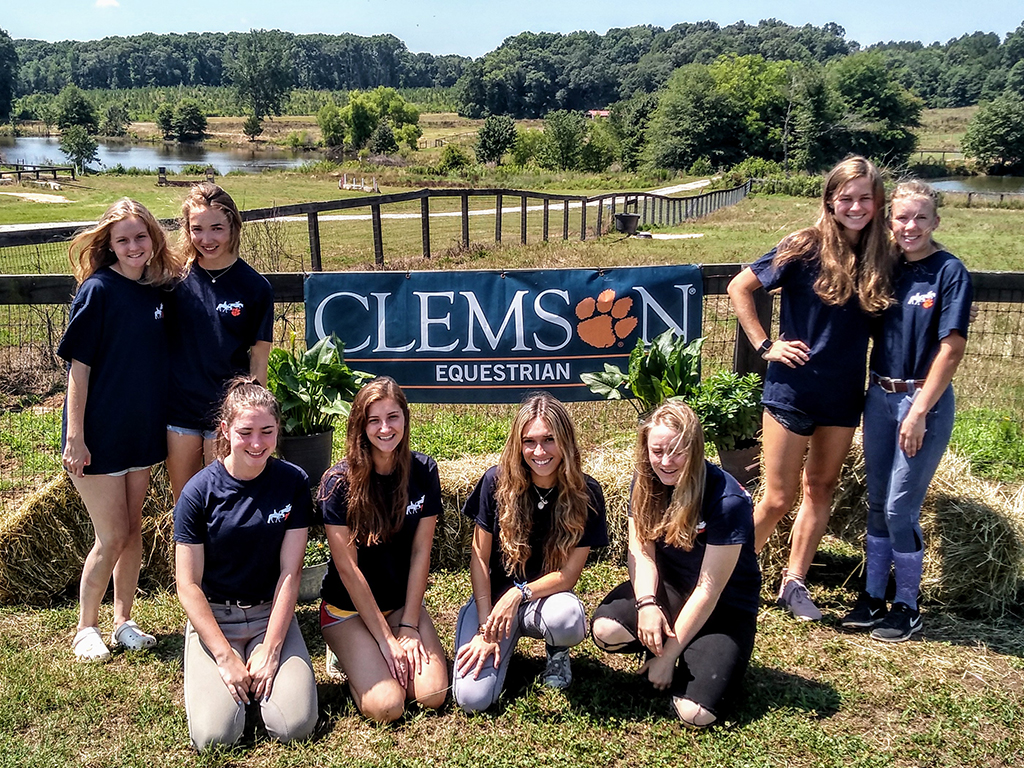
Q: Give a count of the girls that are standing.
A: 4